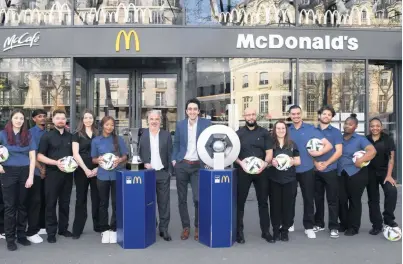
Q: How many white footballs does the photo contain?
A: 8